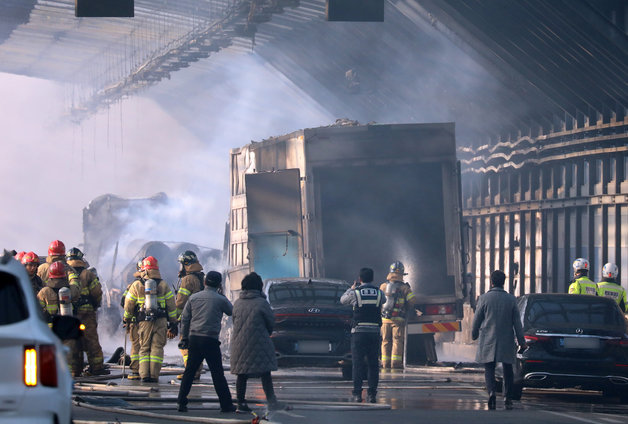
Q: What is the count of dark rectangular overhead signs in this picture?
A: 2